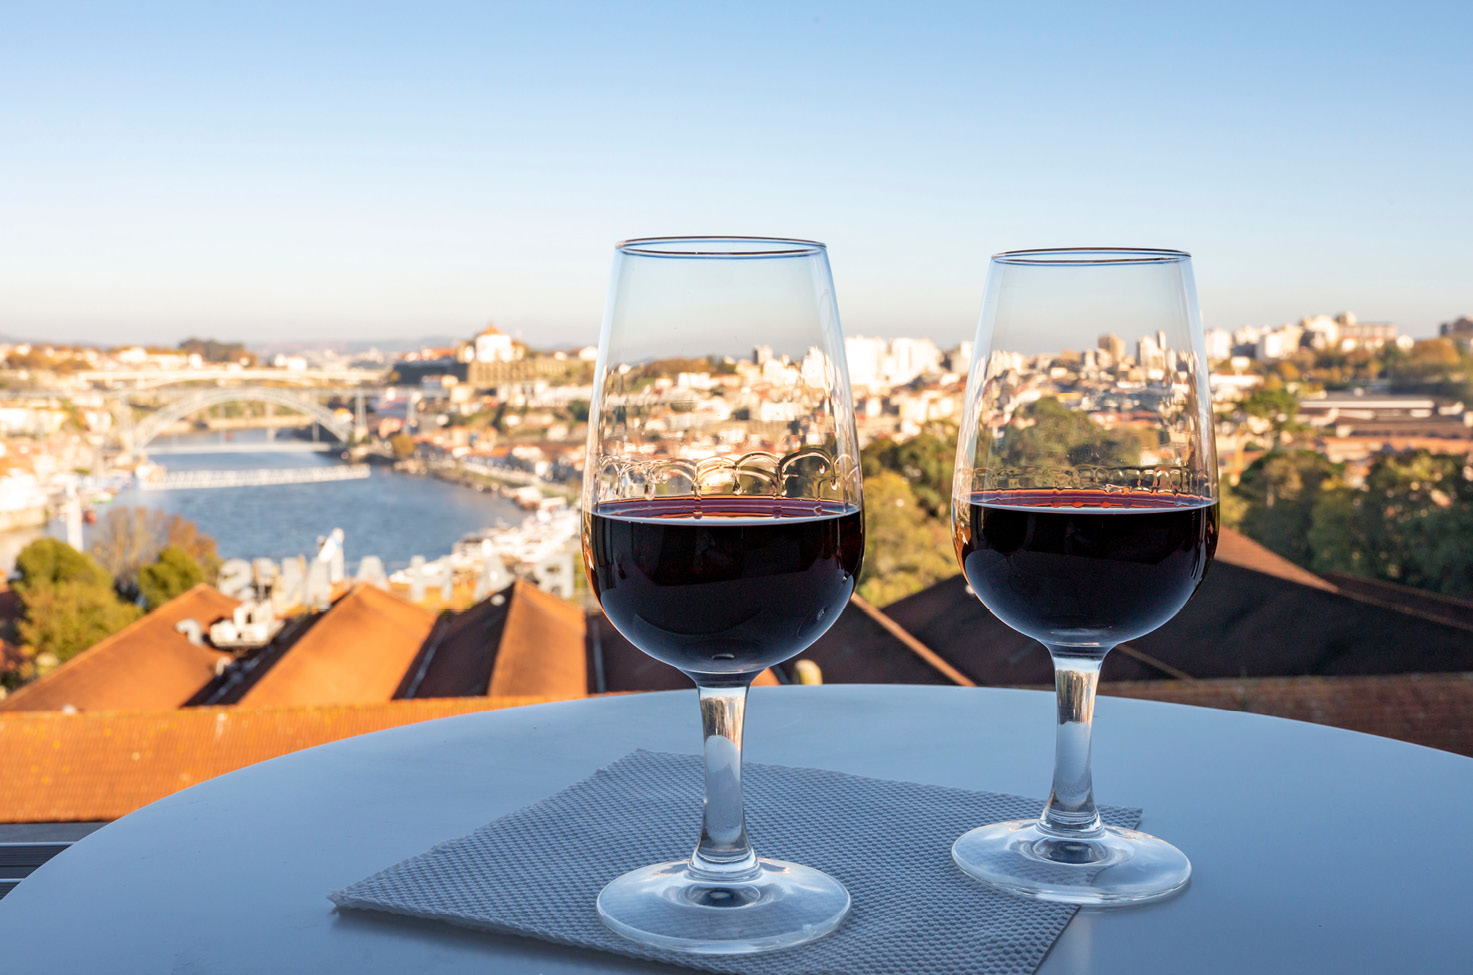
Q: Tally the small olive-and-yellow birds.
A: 0